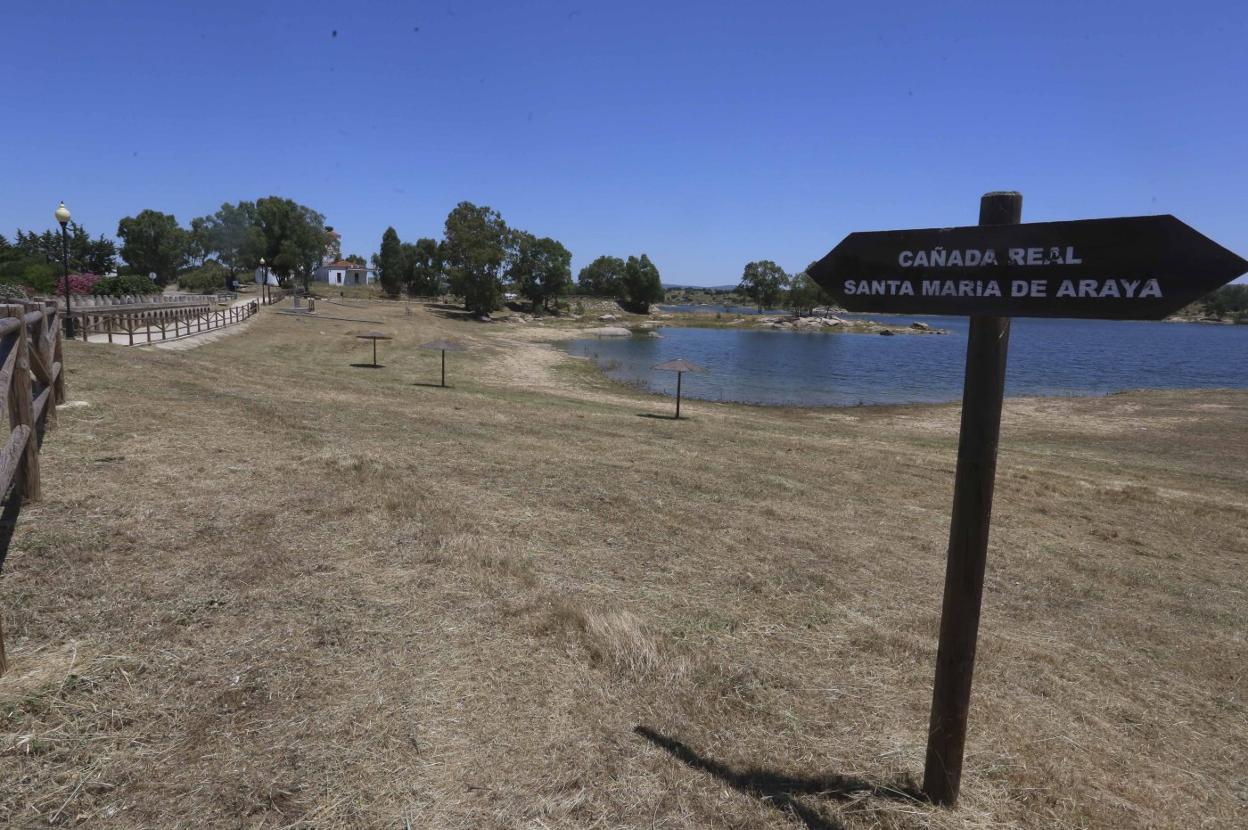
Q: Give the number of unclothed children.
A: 0